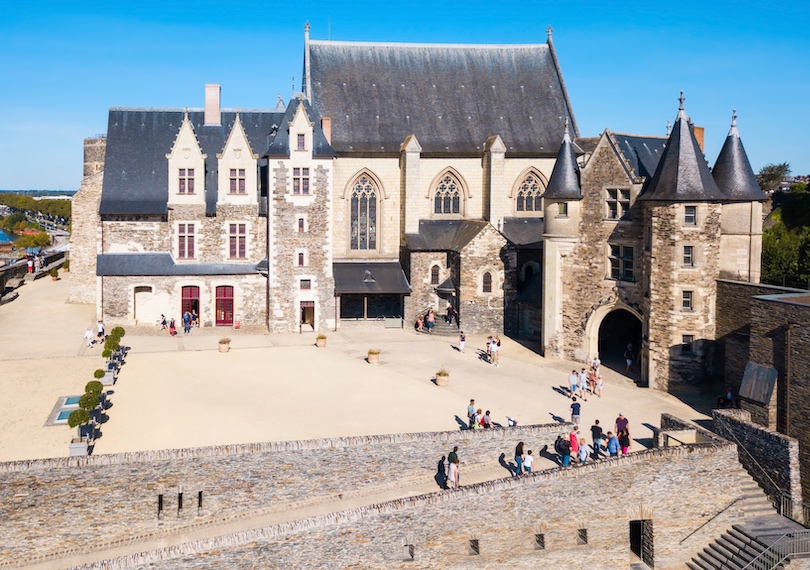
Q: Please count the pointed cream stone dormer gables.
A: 3